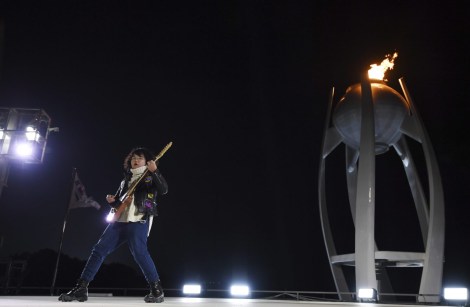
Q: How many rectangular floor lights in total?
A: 4